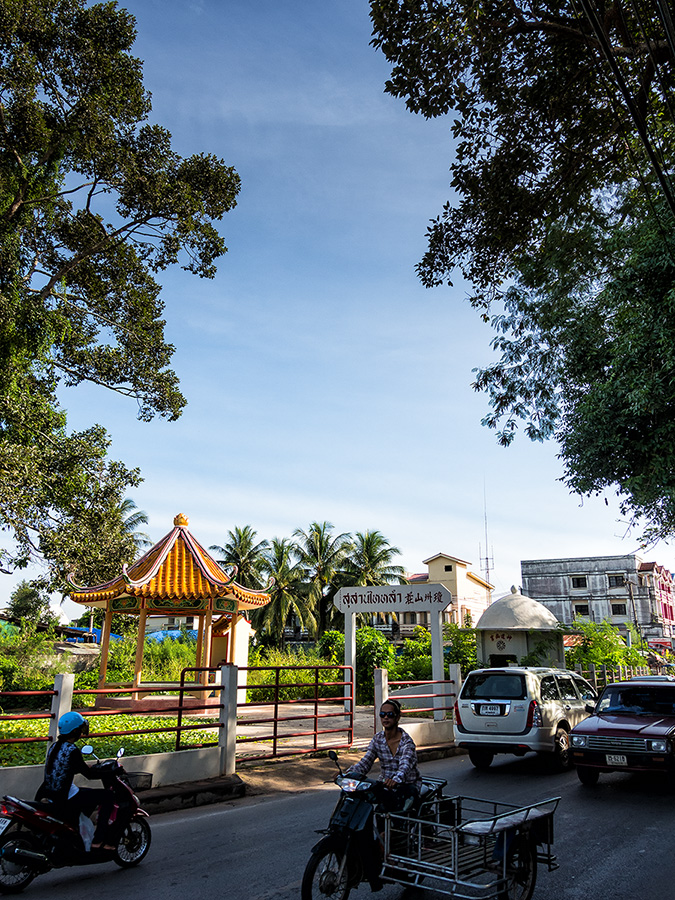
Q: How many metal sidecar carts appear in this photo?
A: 1